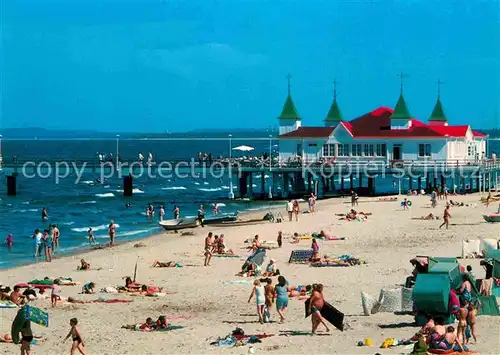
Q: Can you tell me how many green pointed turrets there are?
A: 4